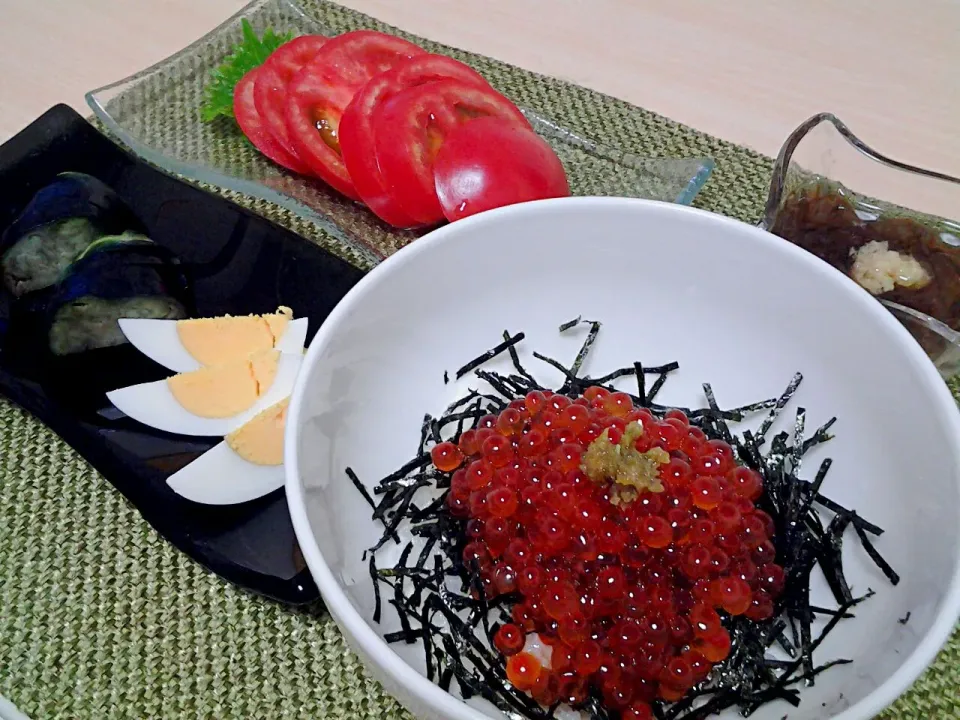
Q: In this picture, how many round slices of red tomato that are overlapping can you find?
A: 6